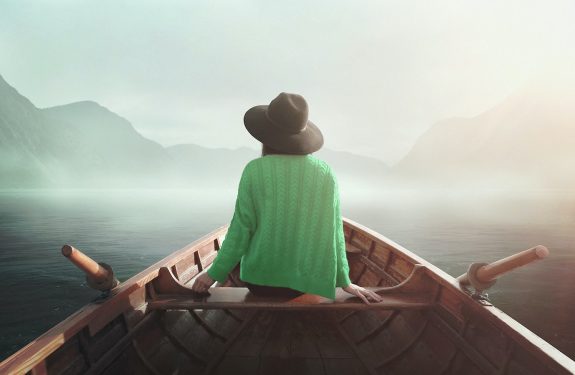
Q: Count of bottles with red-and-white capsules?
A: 0